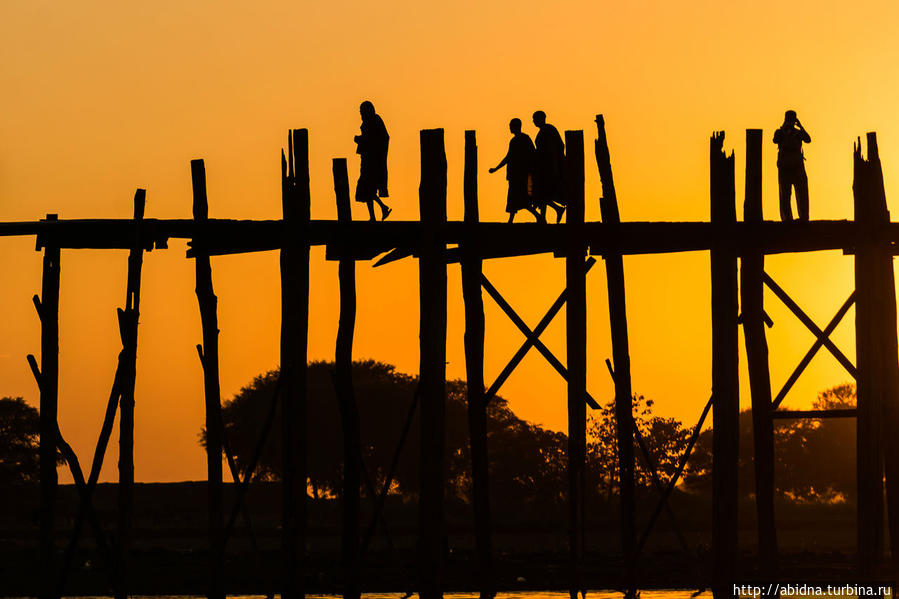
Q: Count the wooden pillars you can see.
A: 12